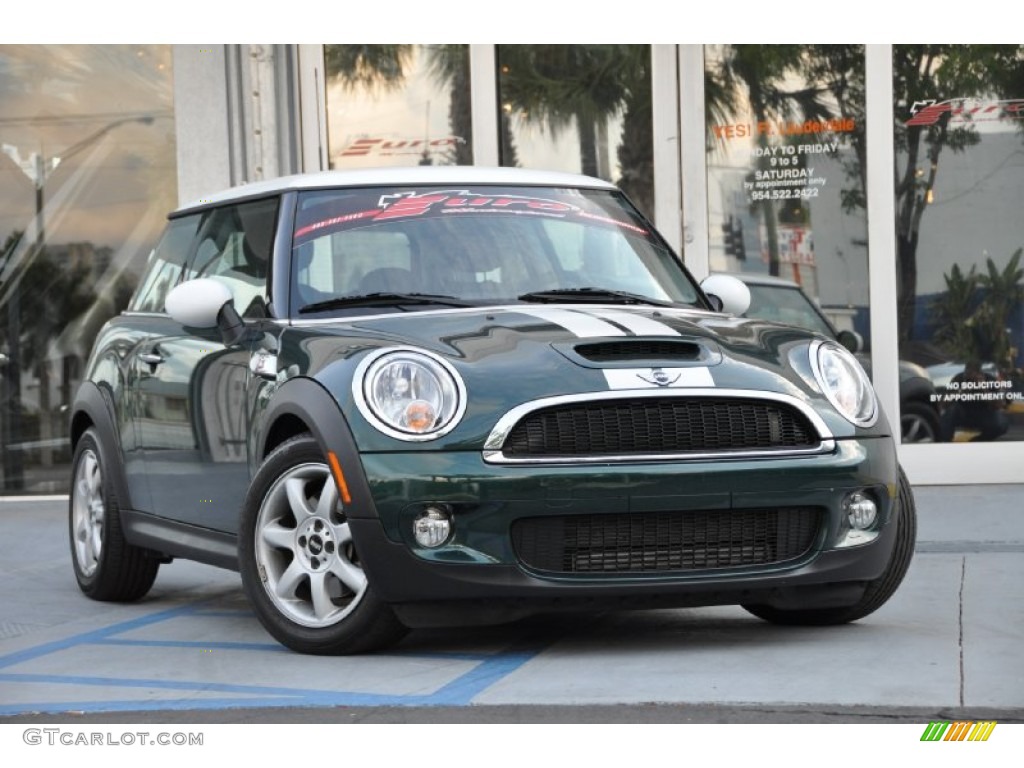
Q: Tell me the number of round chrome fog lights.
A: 2